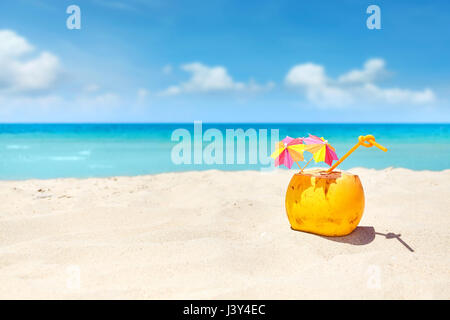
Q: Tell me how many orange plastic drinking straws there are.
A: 1